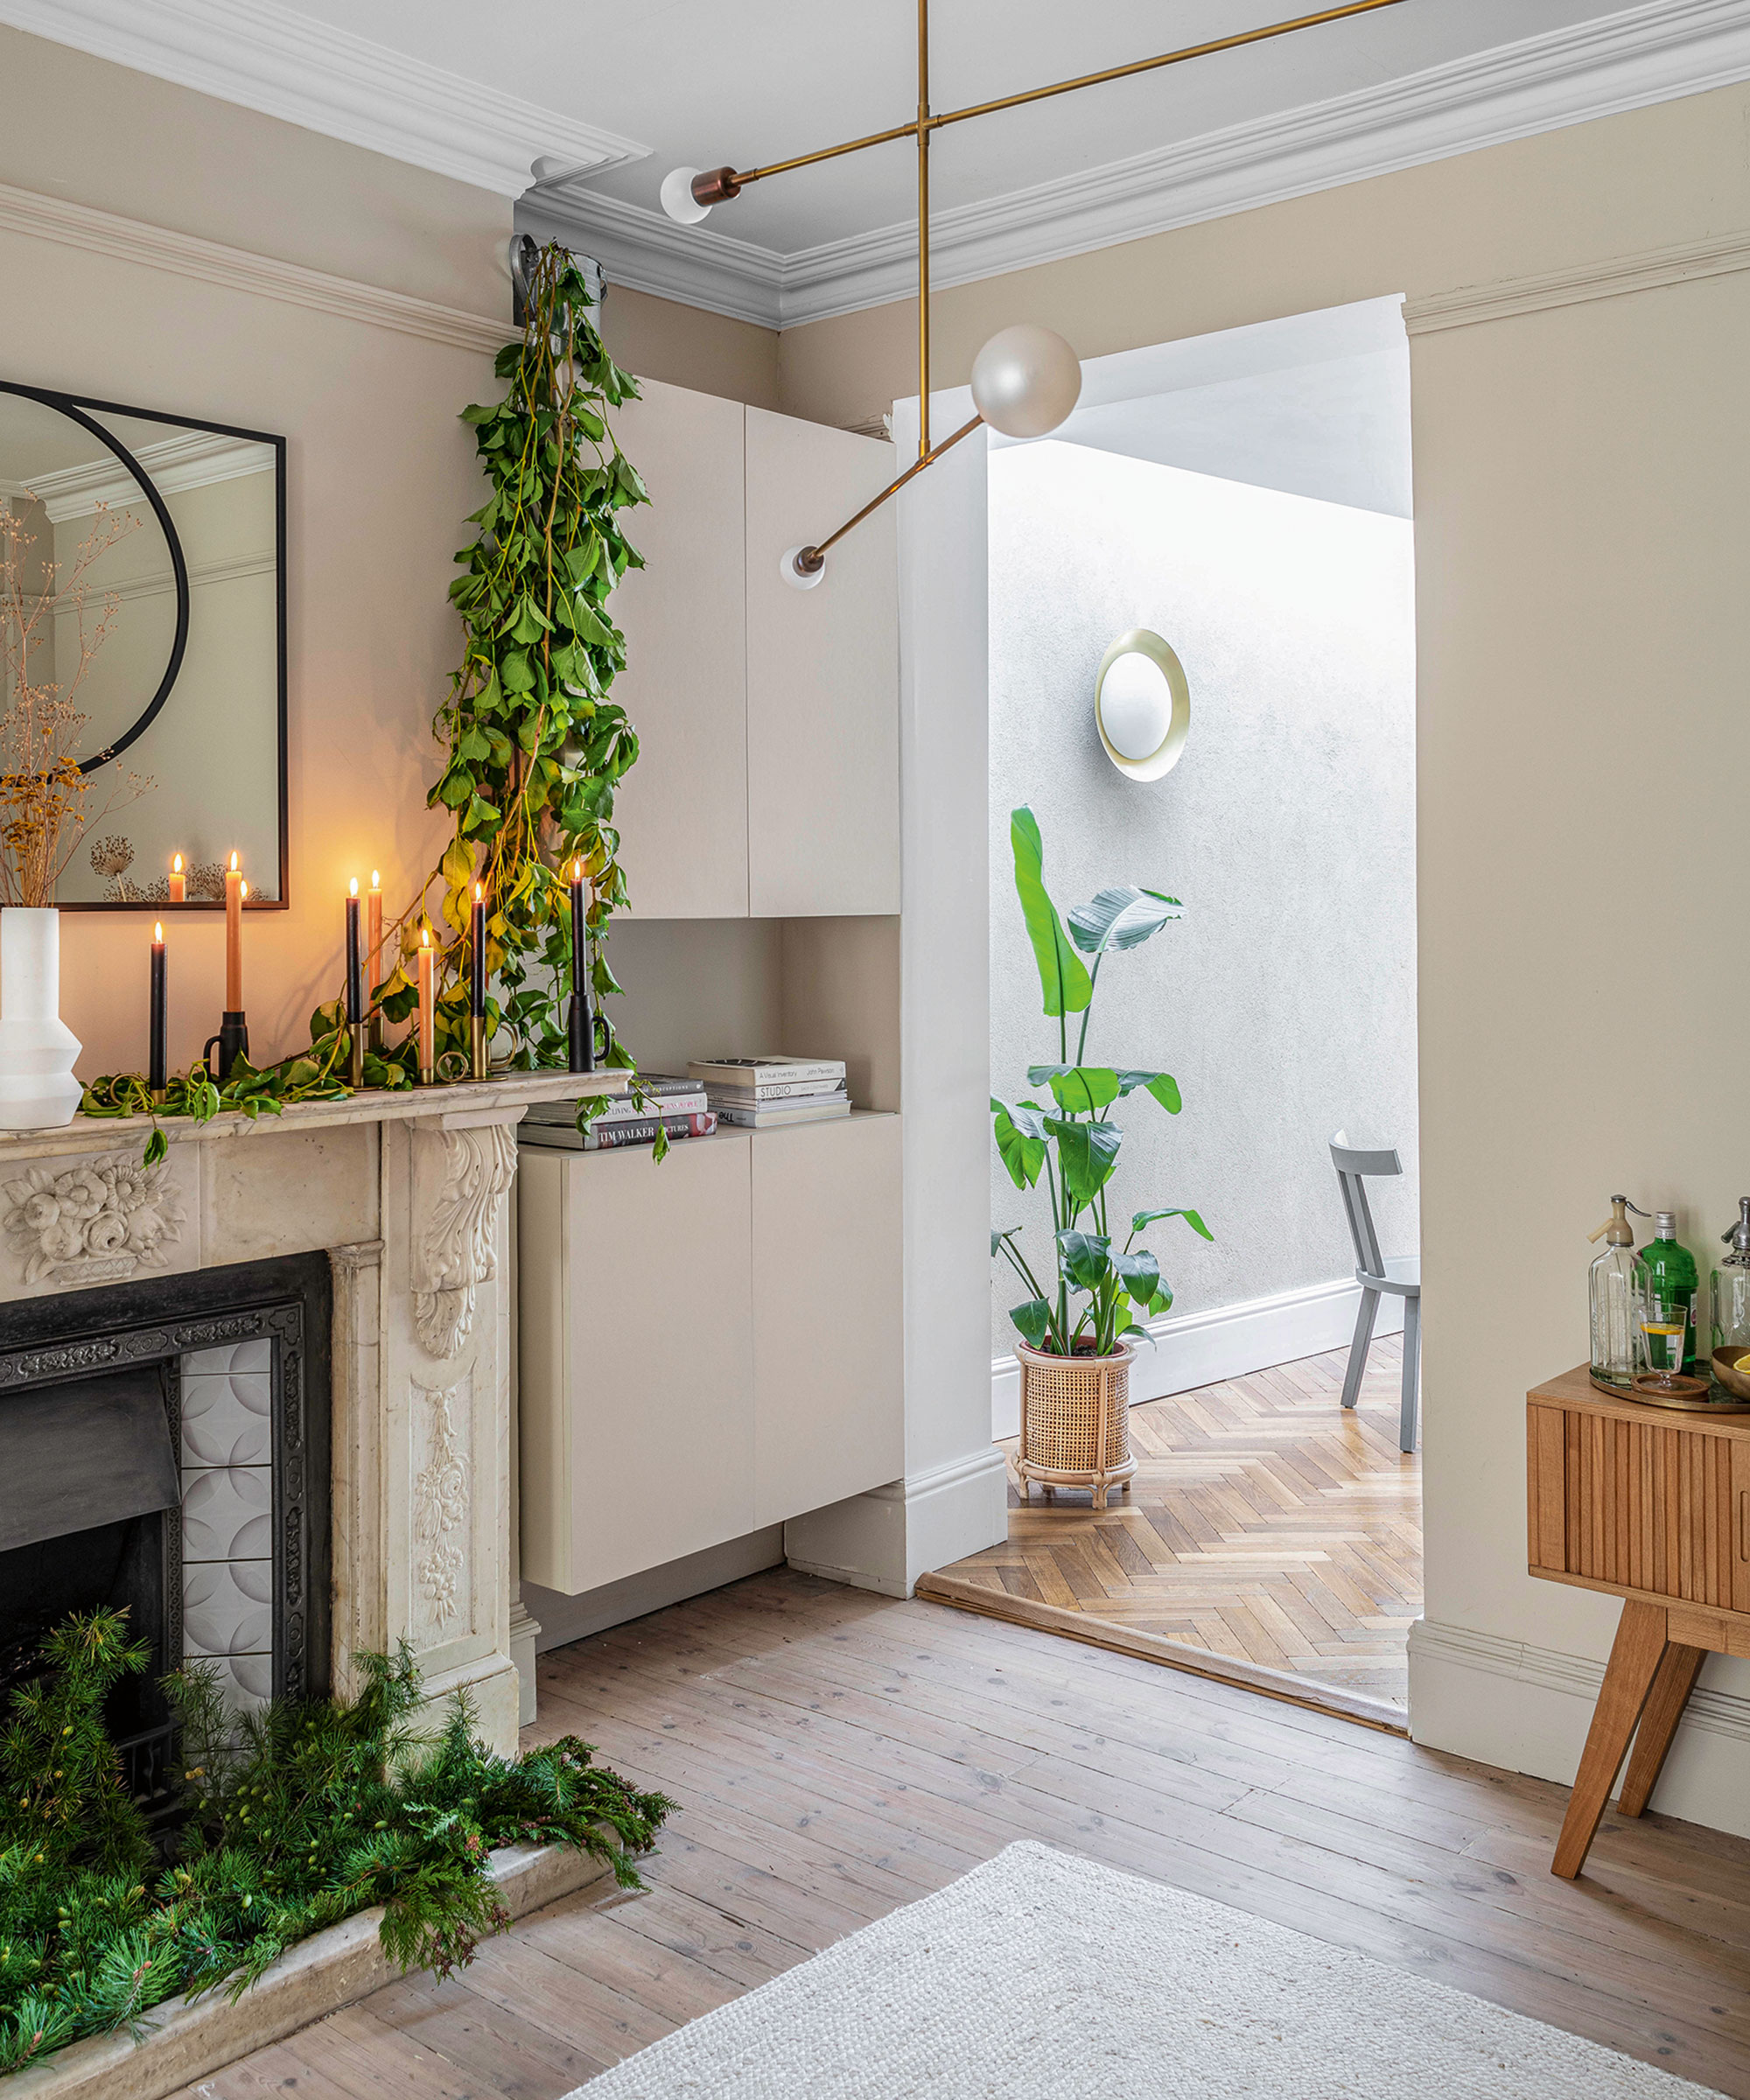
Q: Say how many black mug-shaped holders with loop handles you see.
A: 2